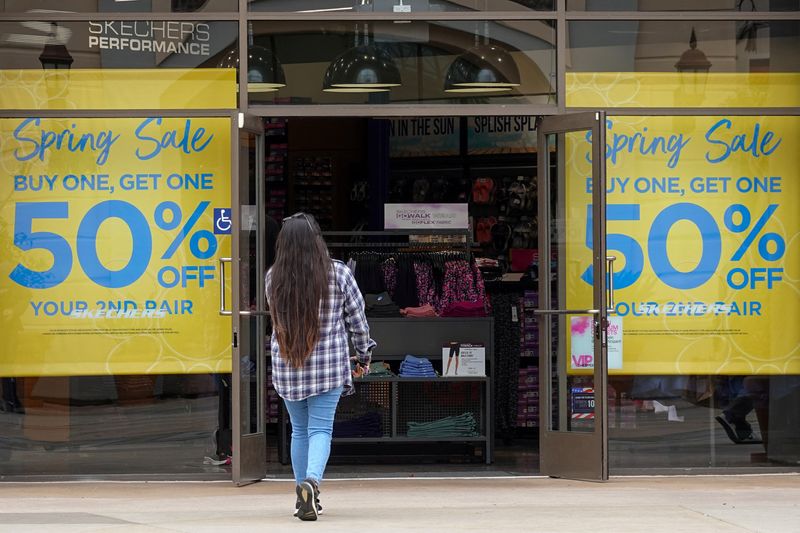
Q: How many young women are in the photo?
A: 1